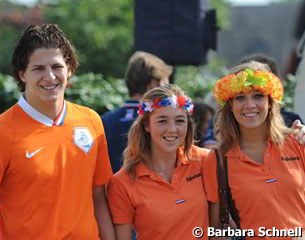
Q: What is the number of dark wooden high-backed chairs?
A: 0